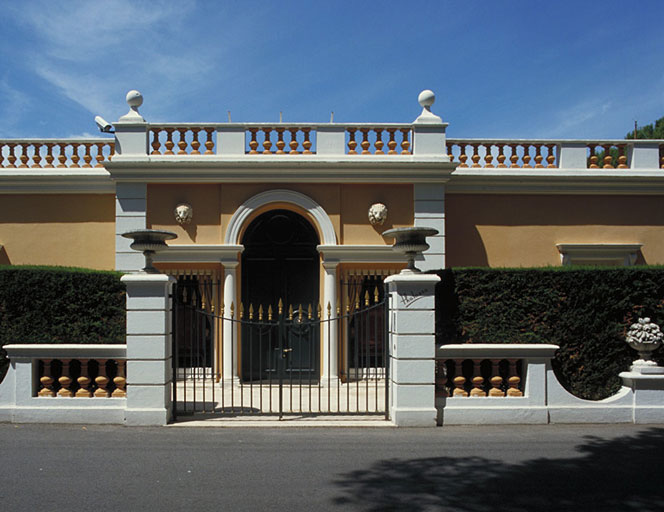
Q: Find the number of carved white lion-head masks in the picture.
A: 2